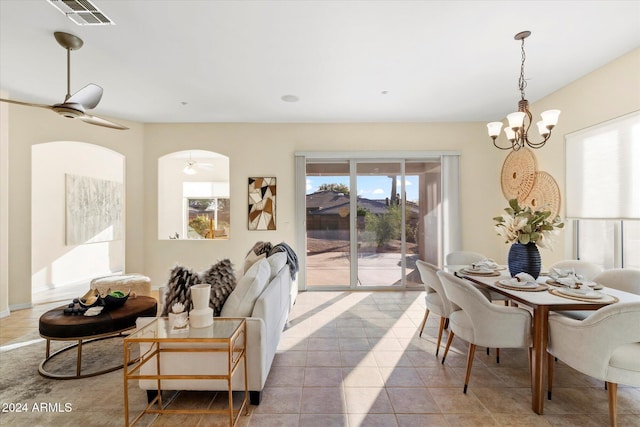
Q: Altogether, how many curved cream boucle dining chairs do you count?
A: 6